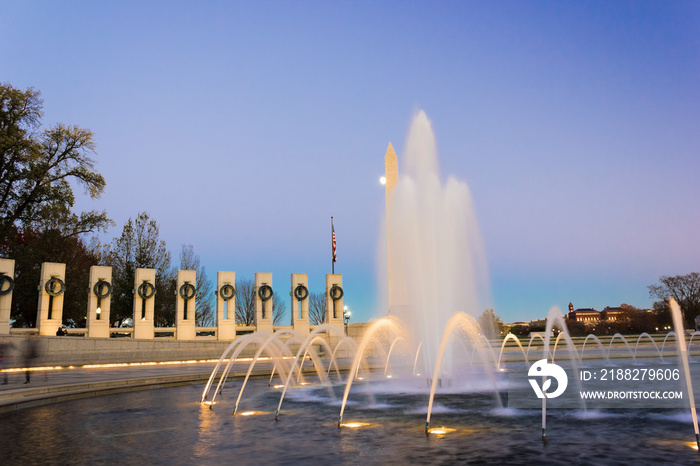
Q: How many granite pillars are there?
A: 9